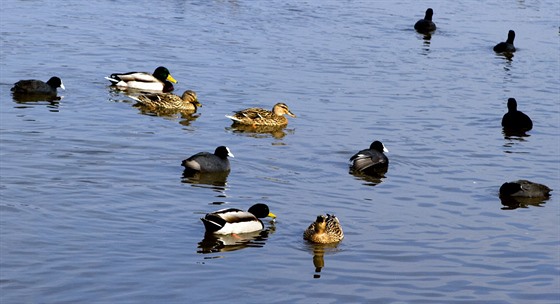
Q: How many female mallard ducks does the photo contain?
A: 3